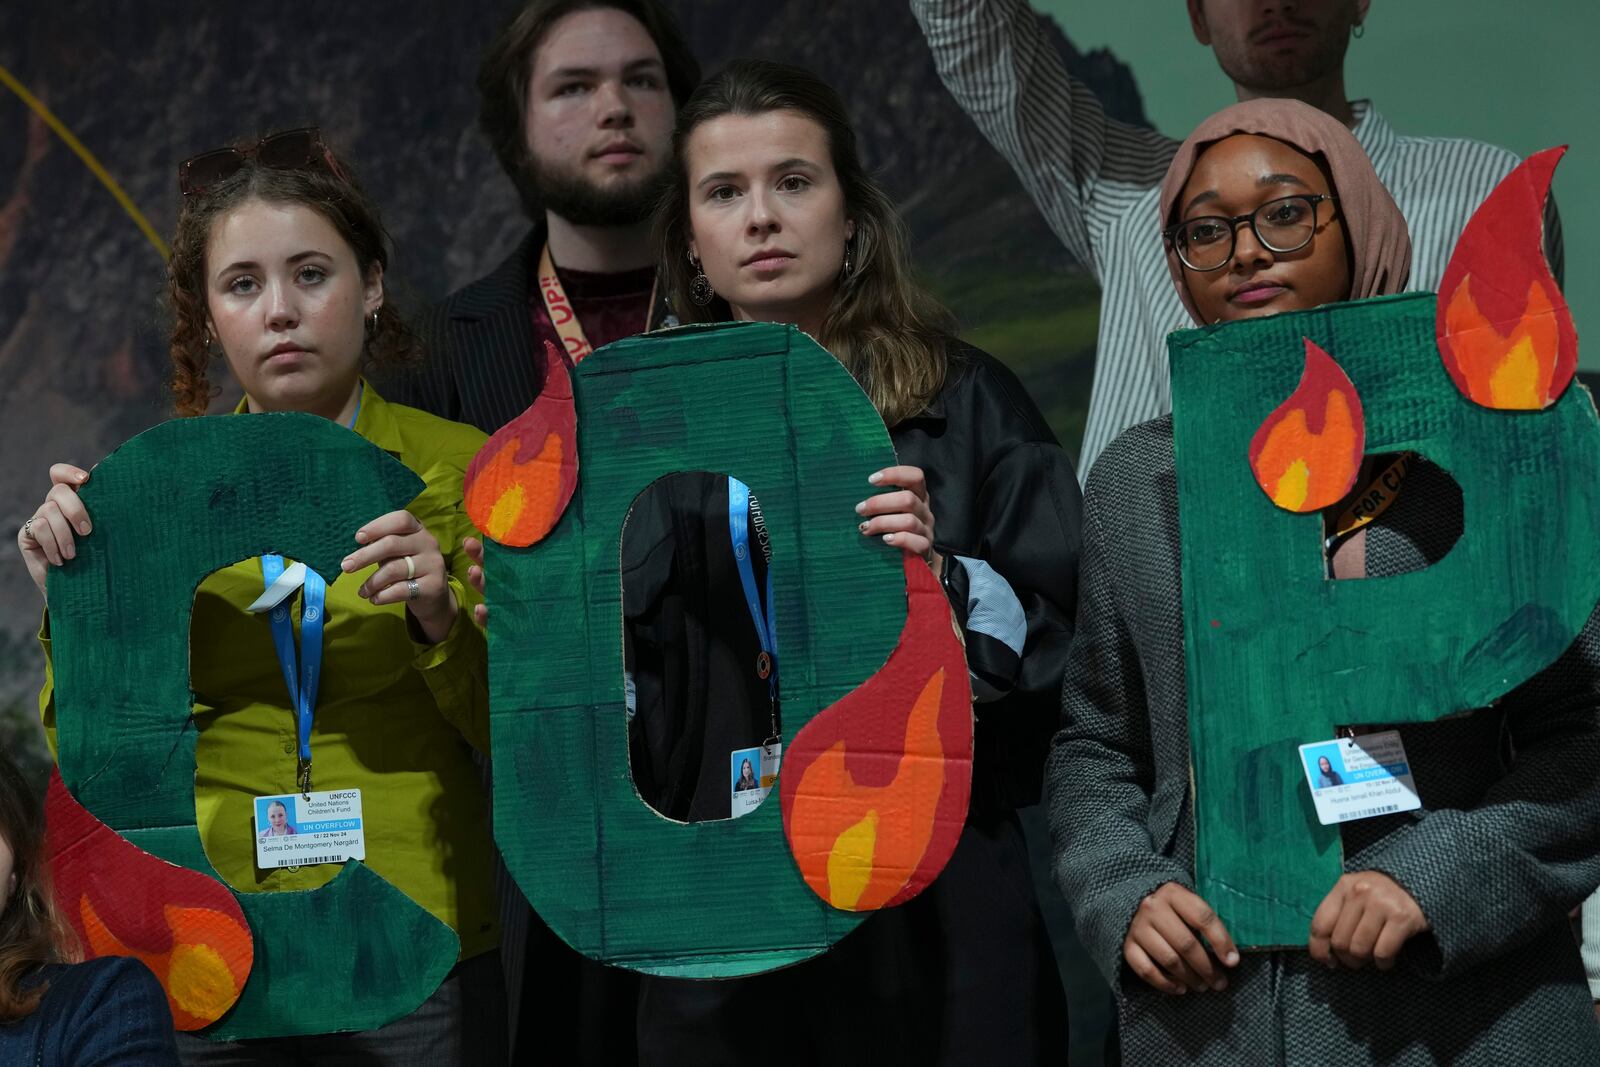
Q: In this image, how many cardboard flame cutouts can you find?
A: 5